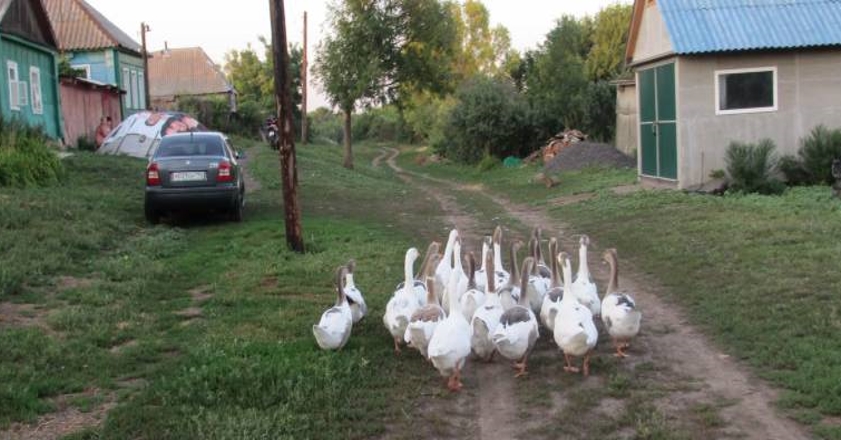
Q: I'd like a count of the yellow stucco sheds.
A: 0